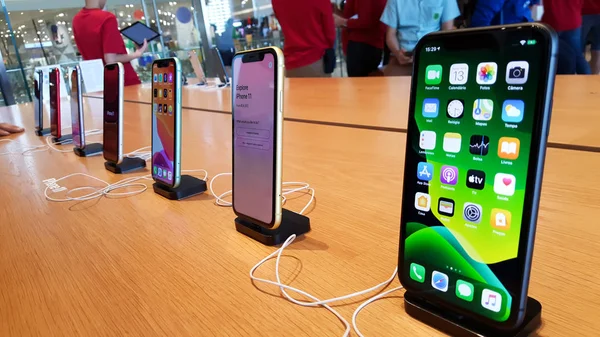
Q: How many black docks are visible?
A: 7